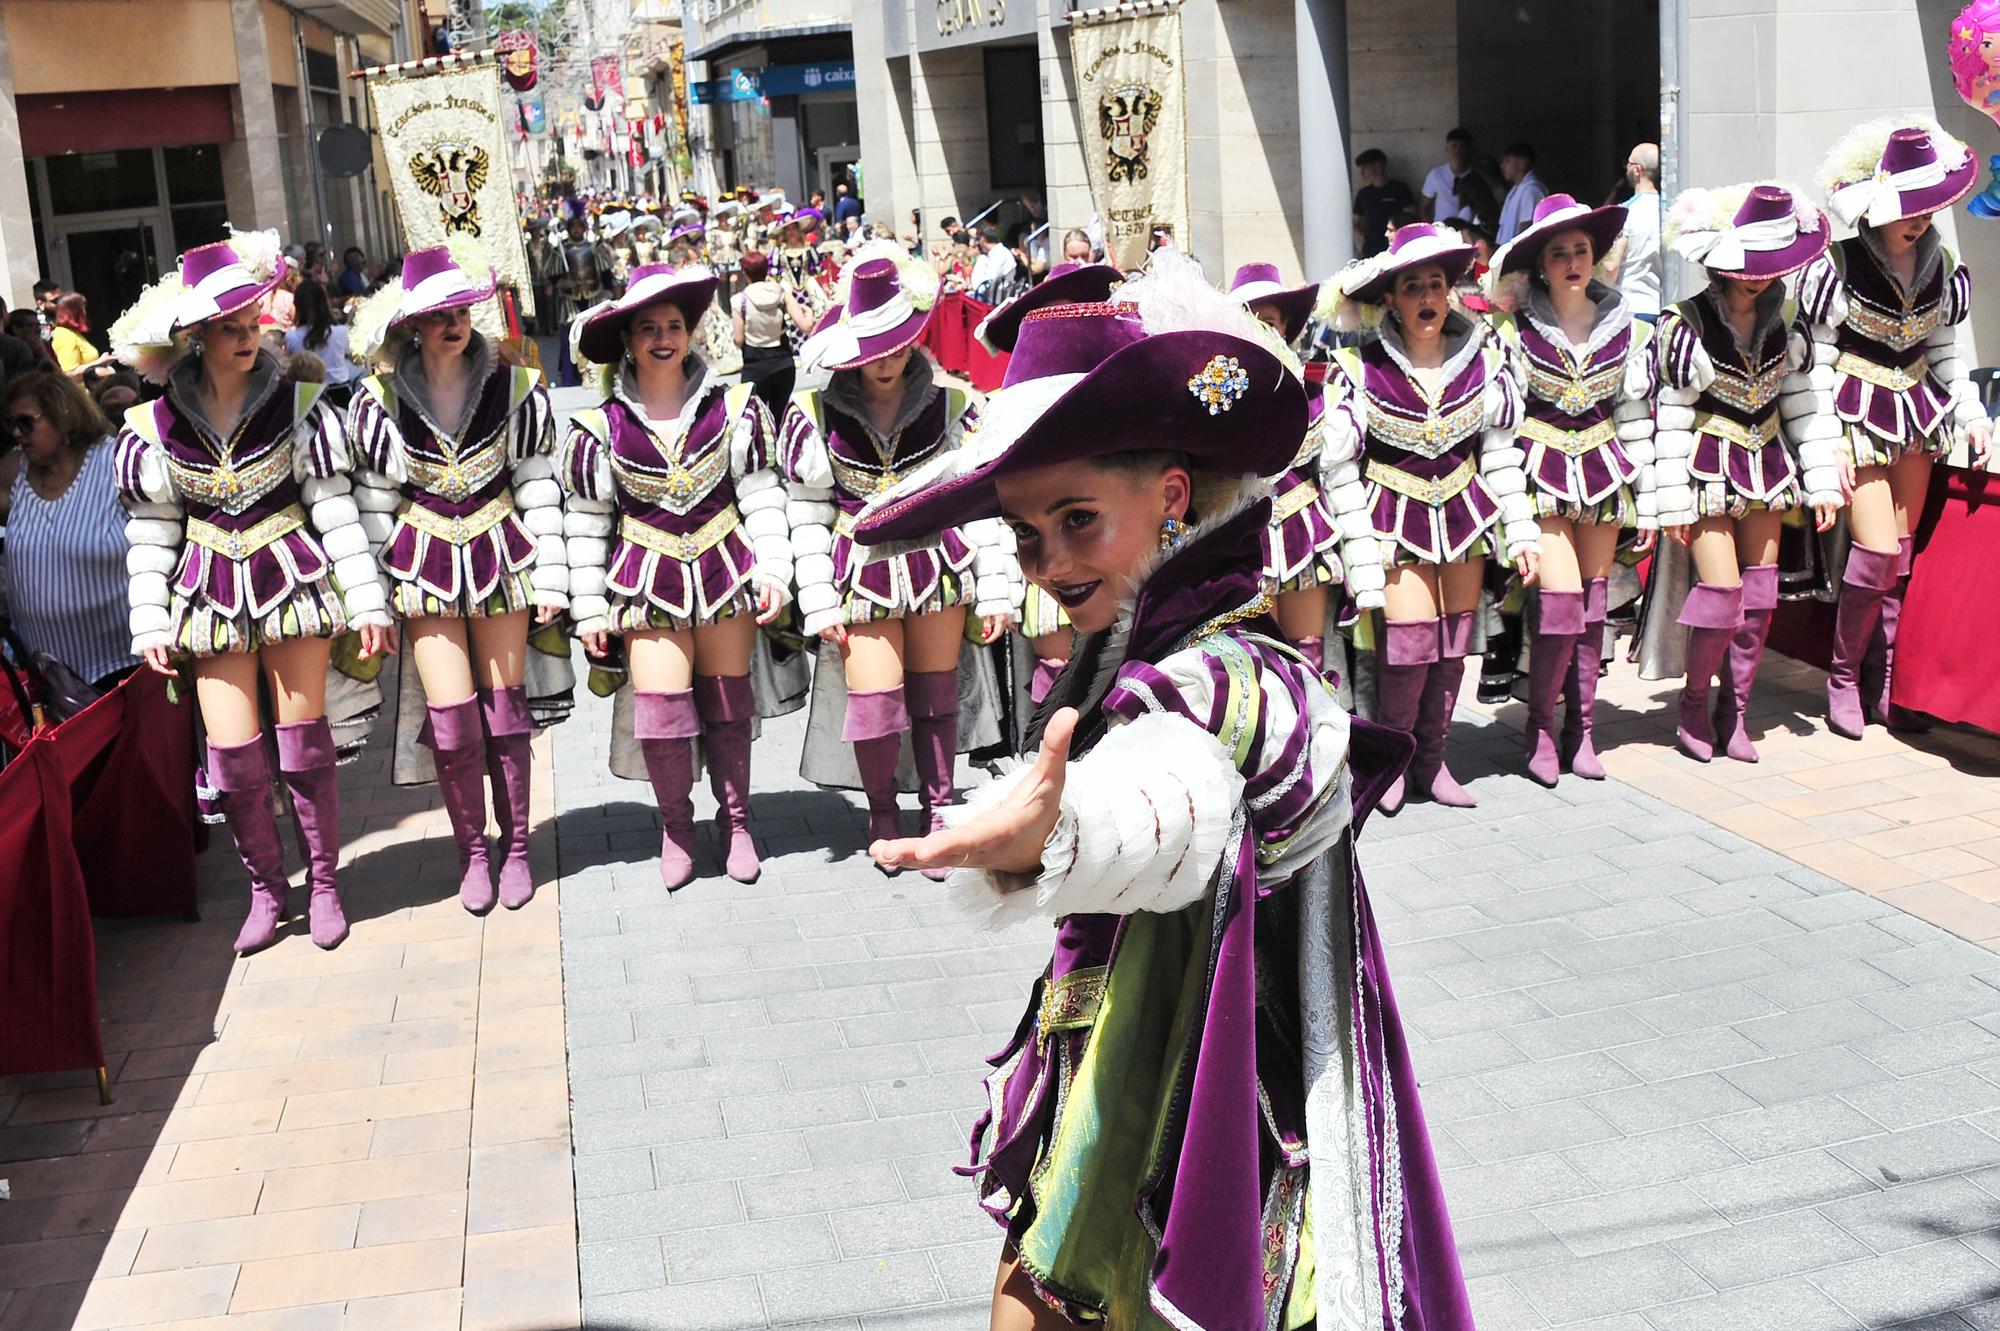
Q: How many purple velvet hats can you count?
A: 11